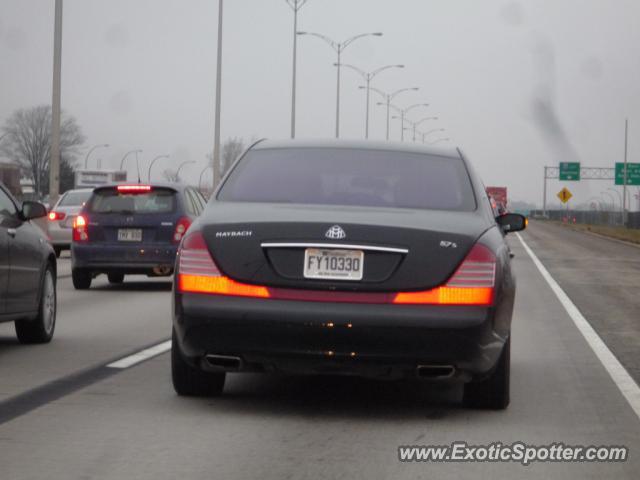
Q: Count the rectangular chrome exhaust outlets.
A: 2